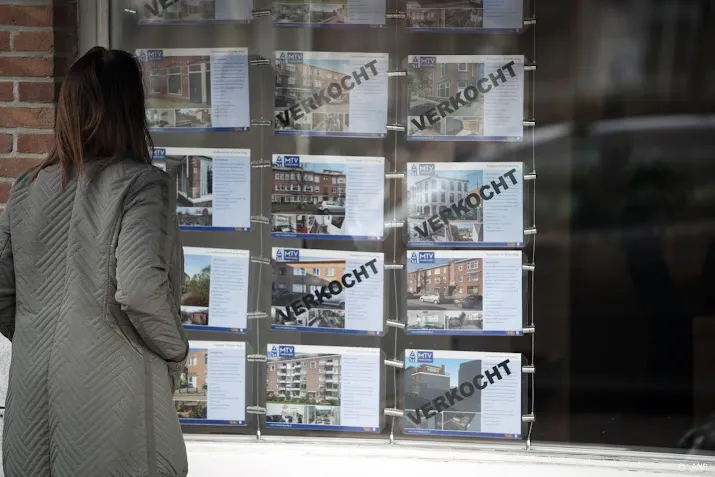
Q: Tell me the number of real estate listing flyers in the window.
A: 15